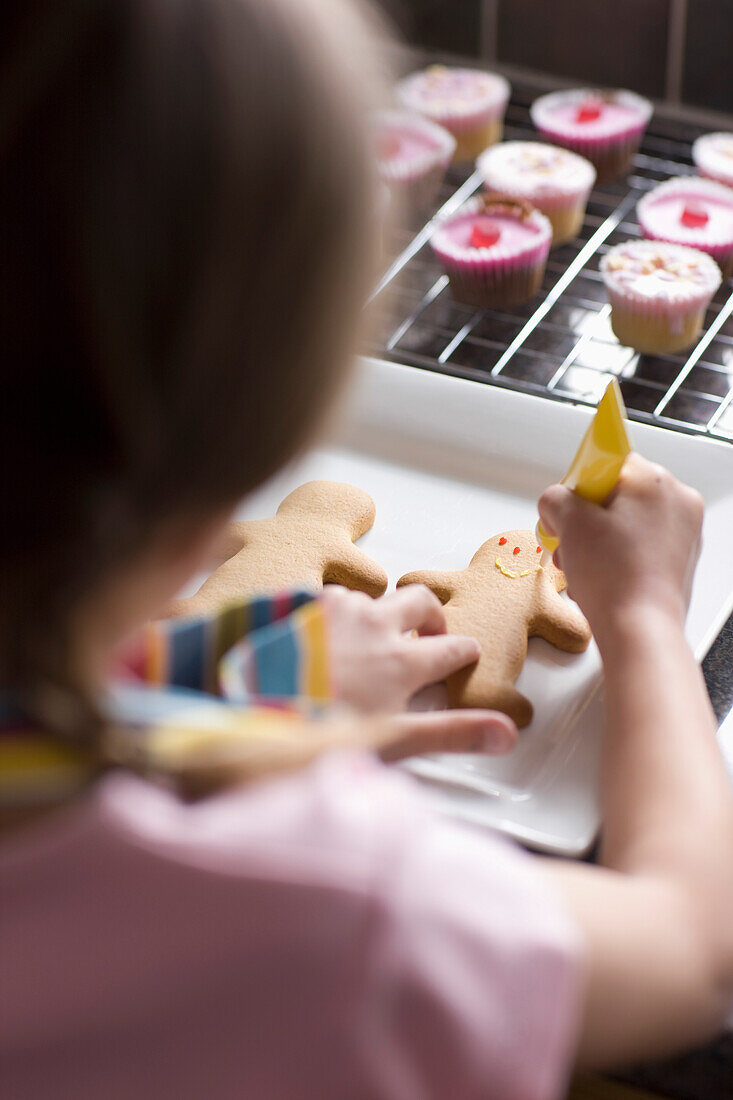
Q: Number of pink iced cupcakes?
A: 4